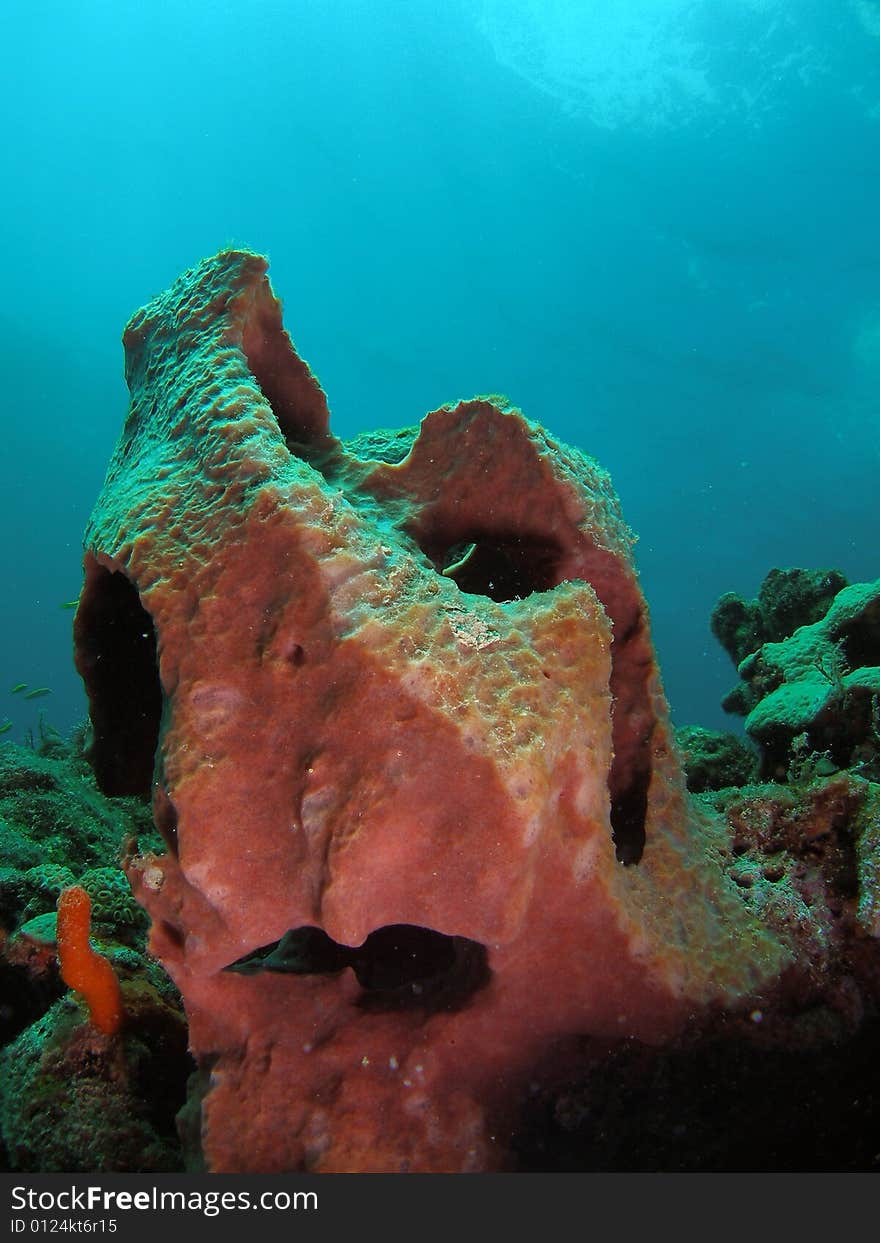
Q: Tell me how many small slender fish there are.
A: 4